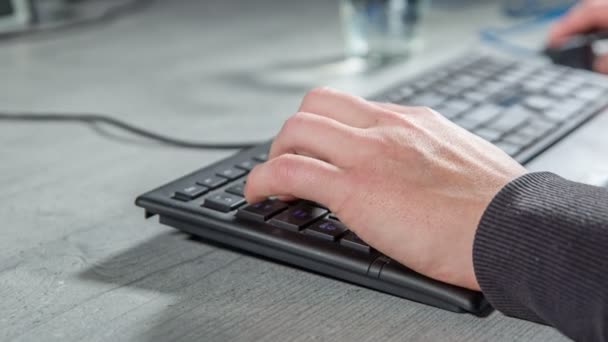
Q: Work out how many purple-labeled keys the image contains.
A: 3